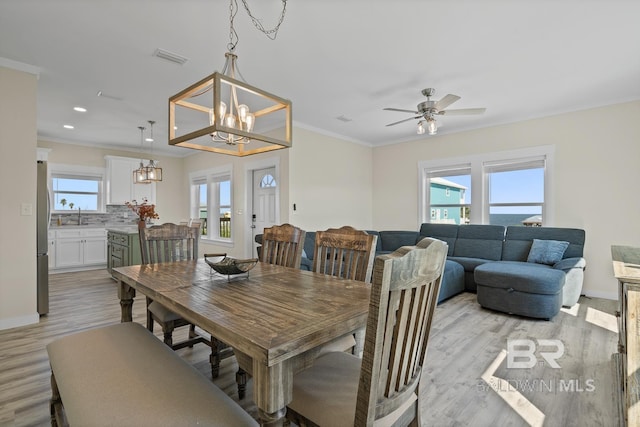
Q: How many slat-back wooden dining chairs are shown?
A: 4